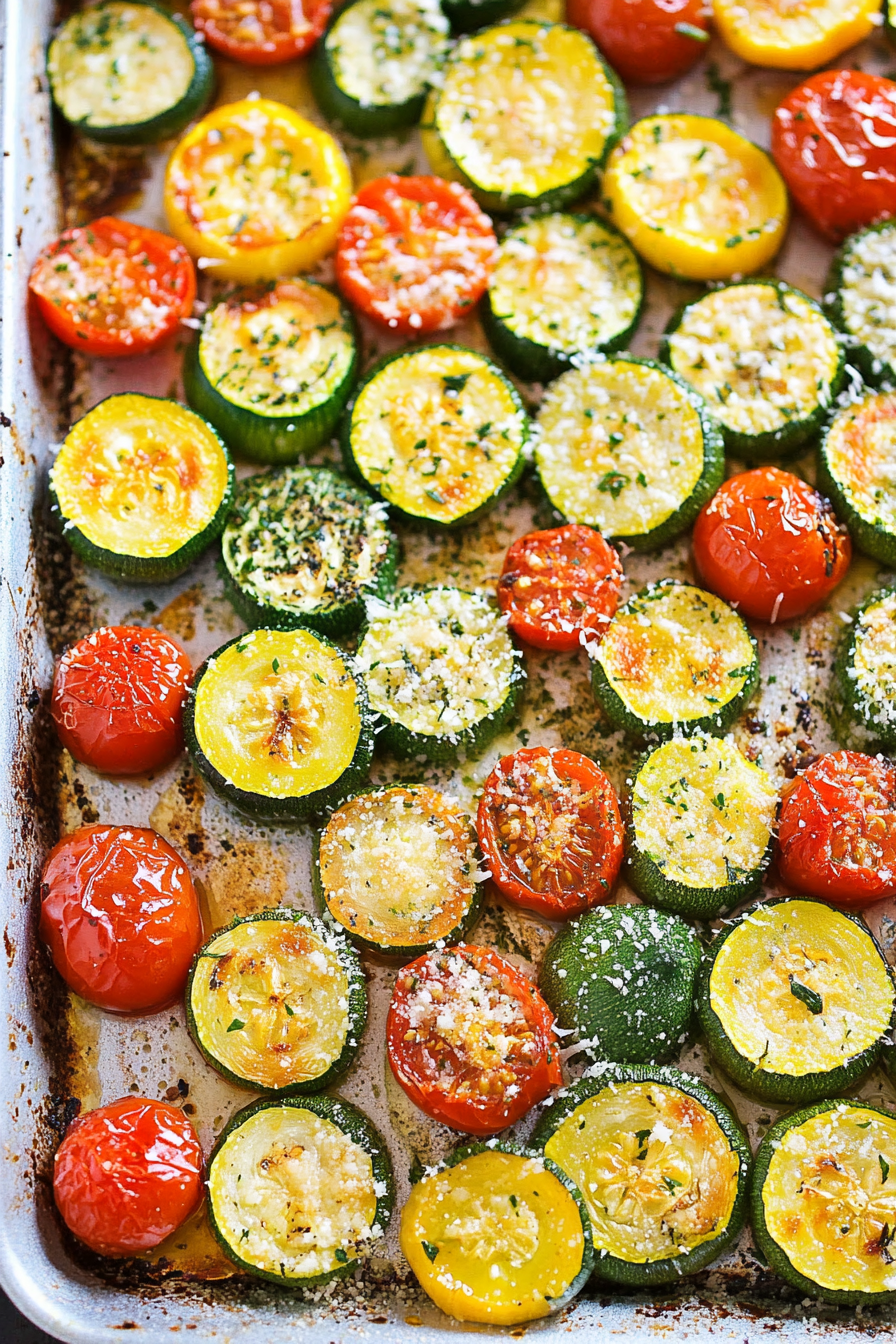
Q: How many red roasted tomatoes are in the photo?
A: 13